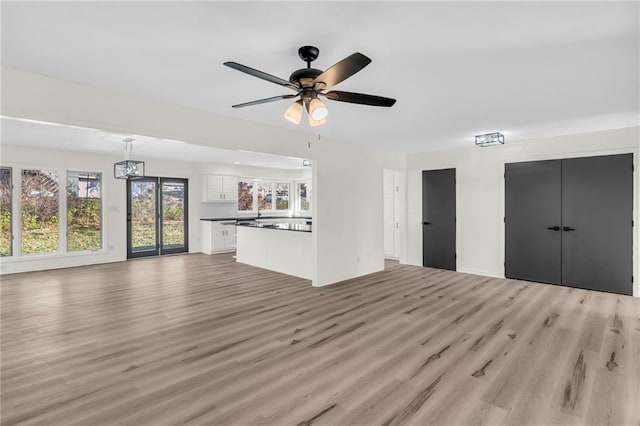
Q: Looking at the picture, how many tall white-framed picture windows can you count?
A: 3